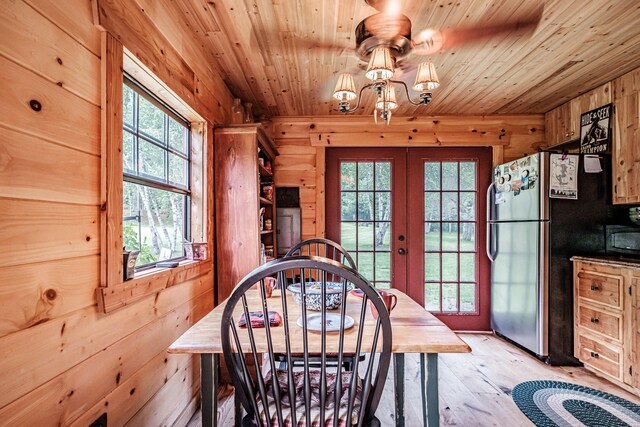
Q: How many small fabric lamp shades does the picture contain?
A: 4